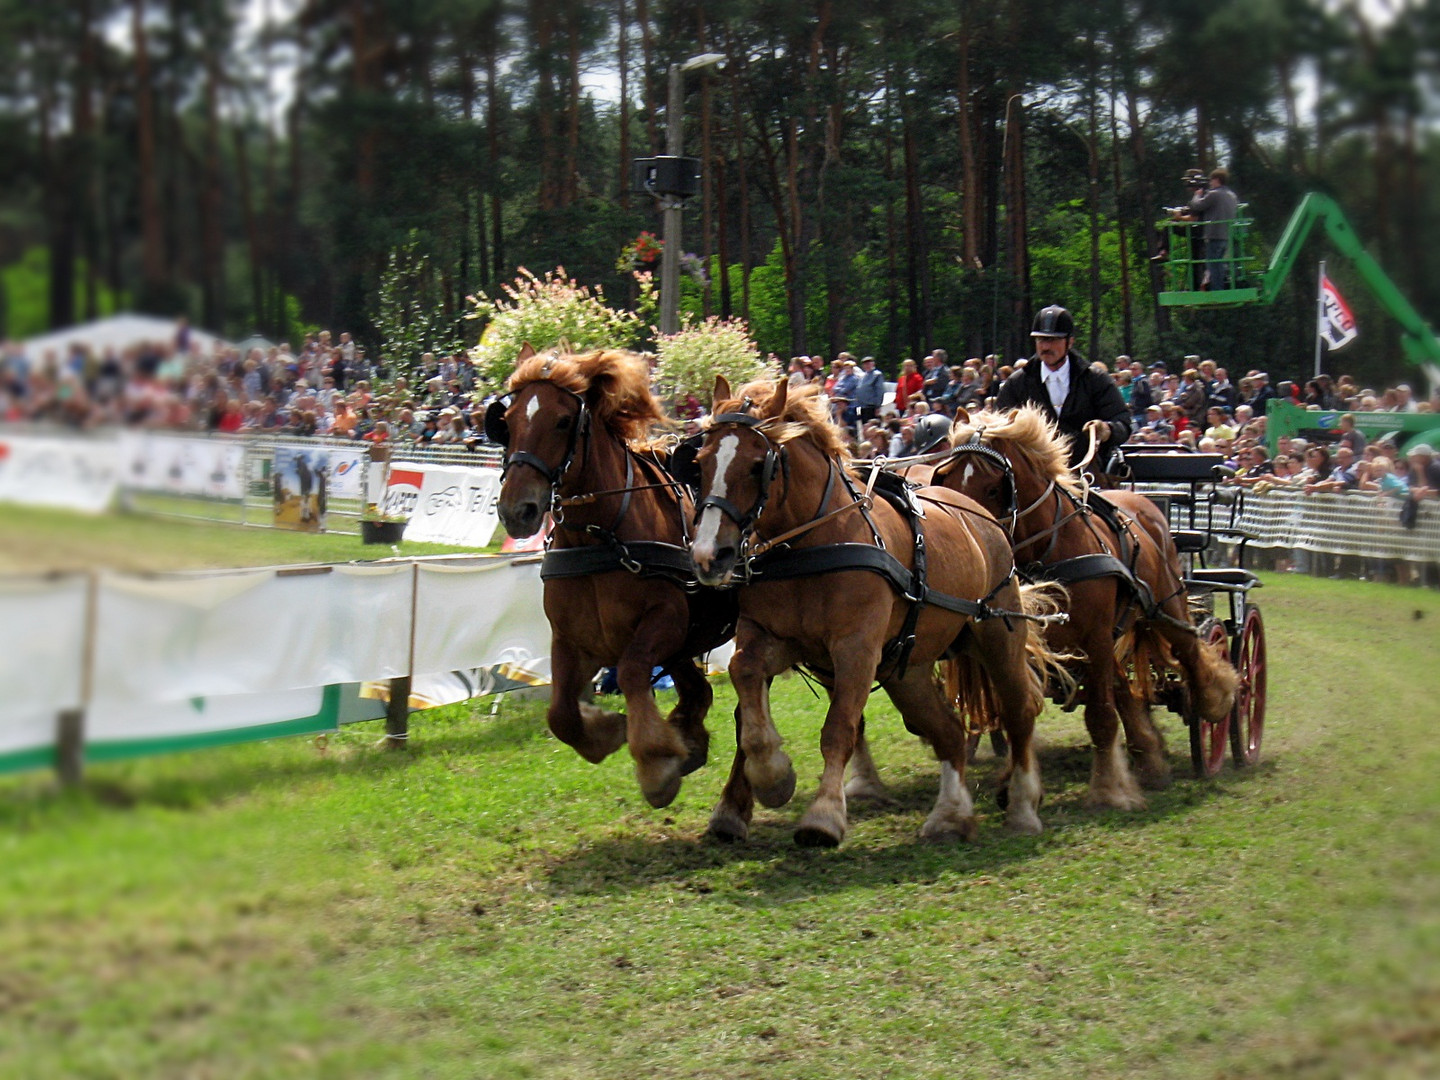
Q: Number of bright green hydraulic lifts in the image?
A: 1